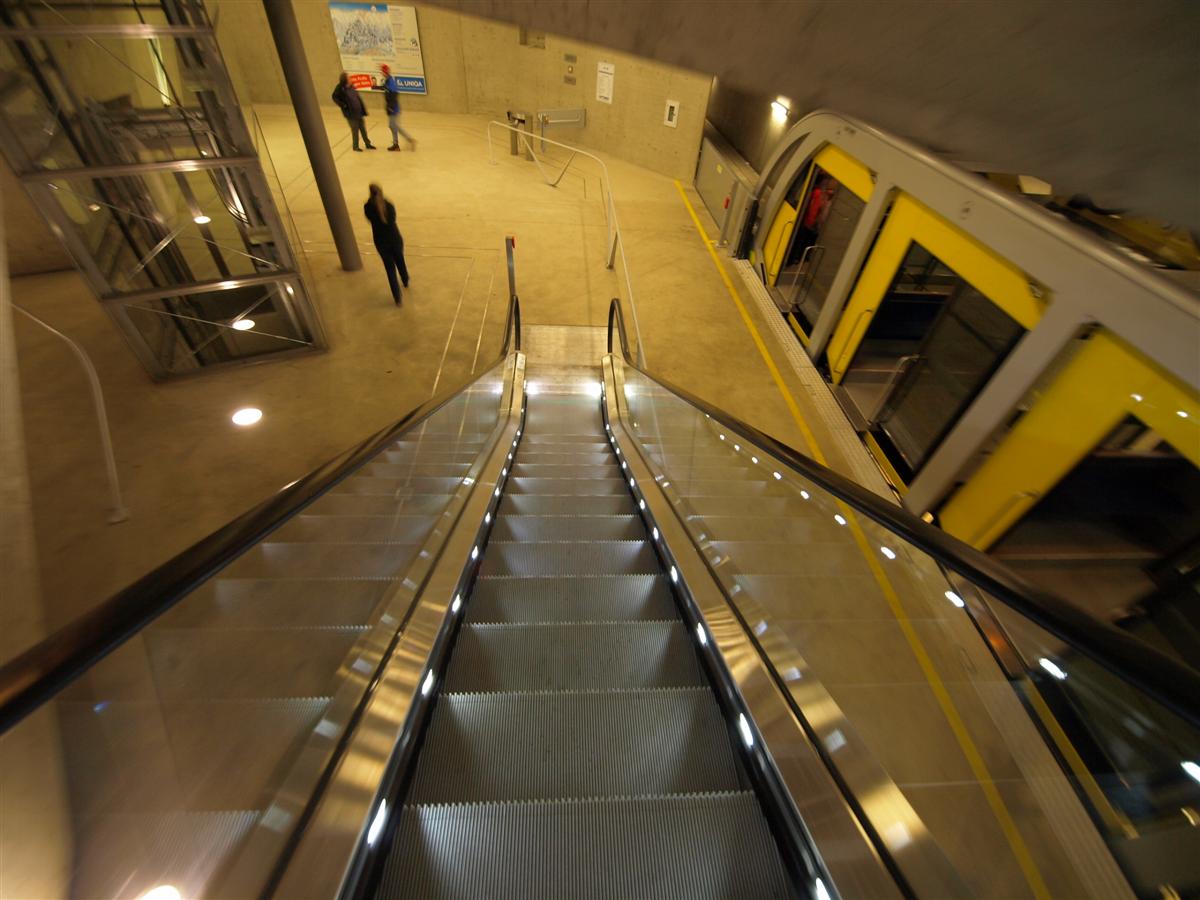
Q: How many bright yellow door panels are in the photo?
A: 3